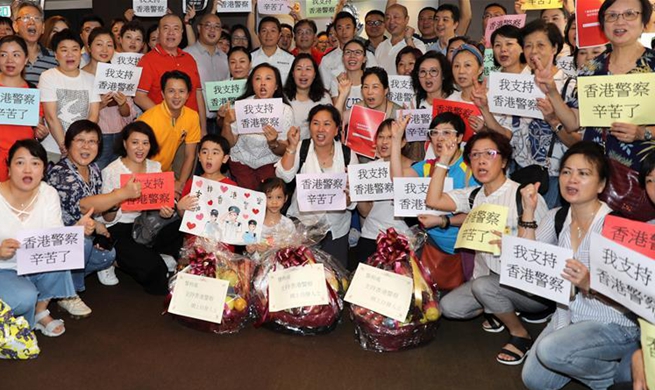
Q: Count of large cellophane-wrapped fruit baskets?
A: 3